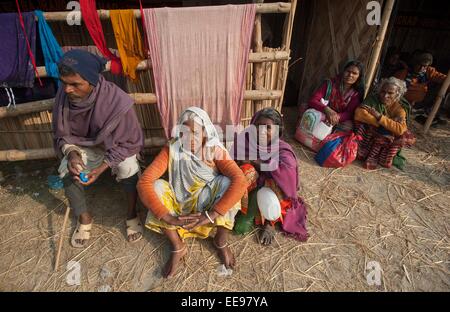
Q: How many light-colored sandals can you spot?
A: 2